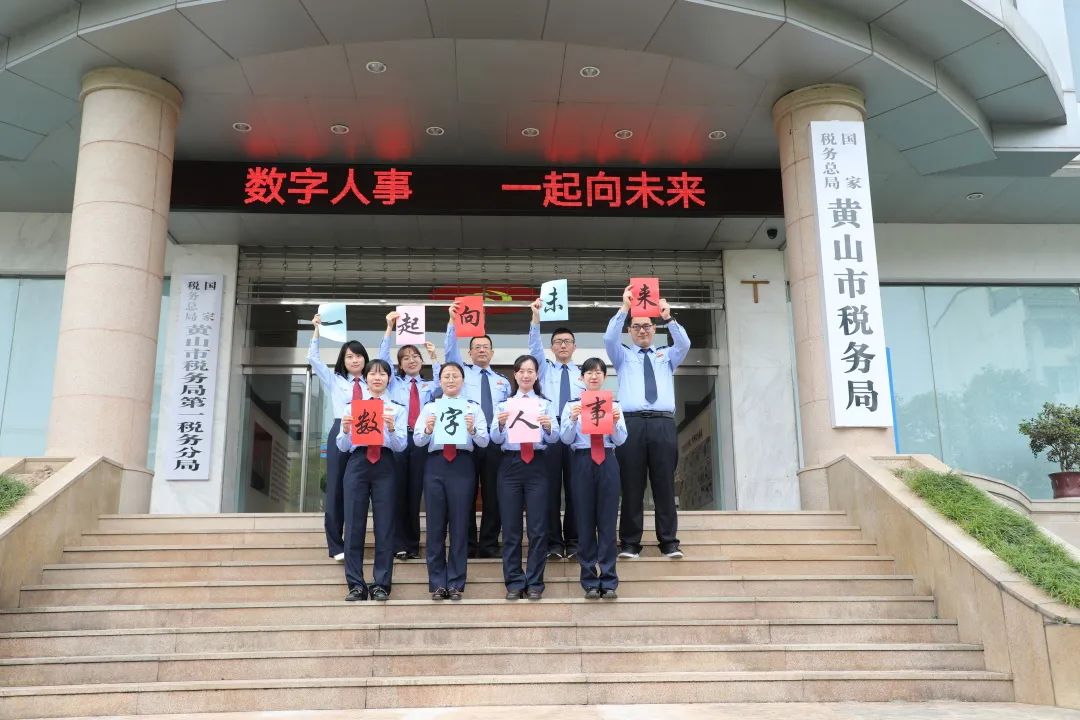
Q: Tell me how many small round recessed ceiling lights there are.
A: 9